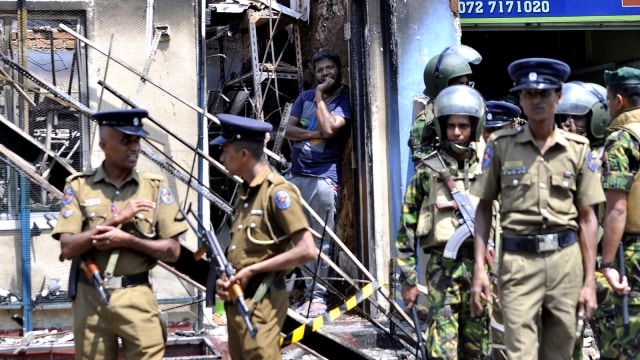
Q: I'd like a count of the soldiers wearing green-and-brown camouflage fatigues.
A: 4